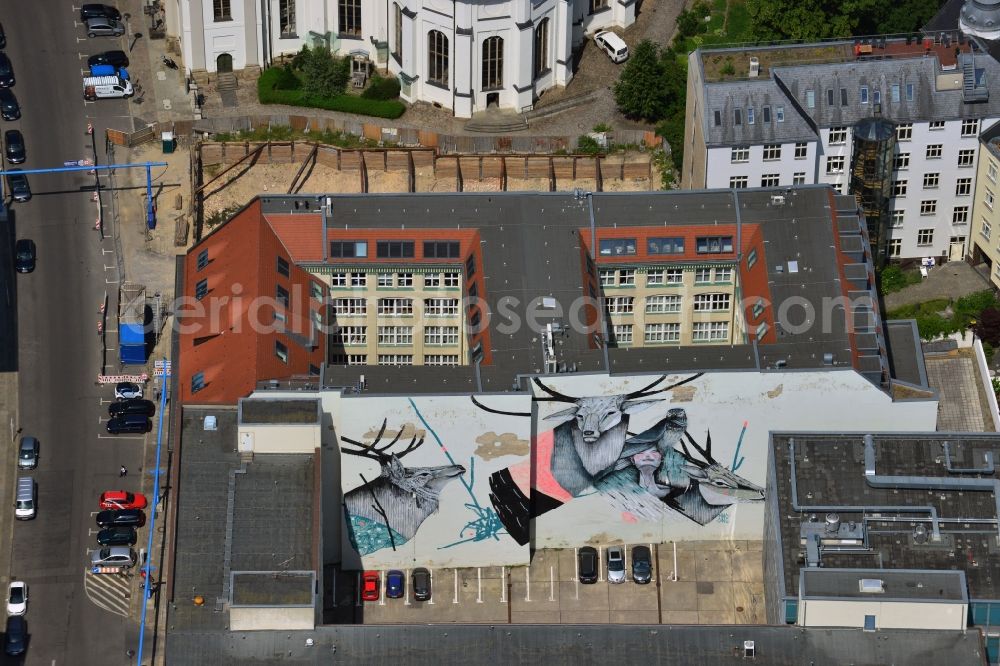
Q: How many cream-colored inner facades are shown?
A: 2